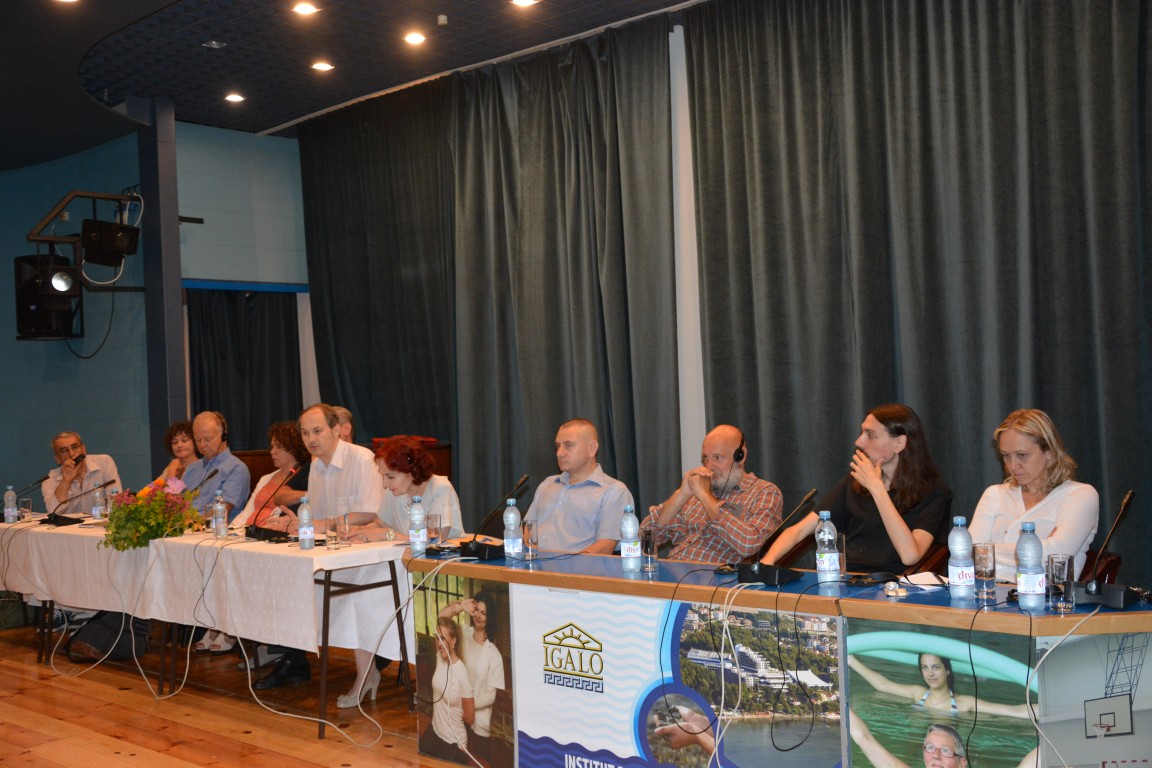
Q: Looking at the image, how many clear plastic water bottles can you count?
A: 11